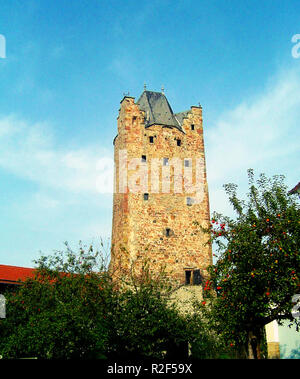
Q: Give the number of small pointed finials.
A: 2